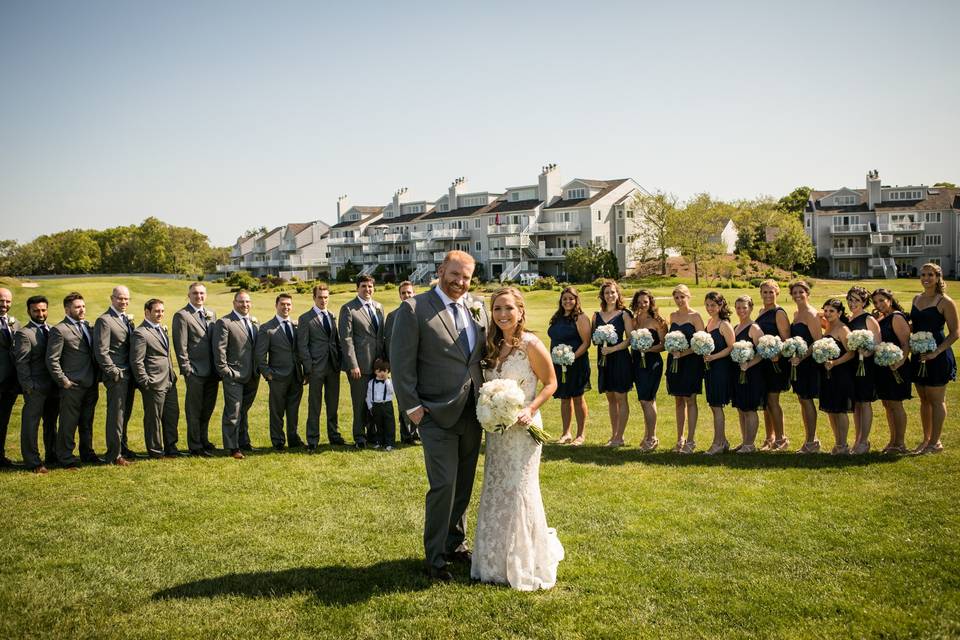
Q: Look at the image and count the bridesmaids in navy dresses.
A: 12